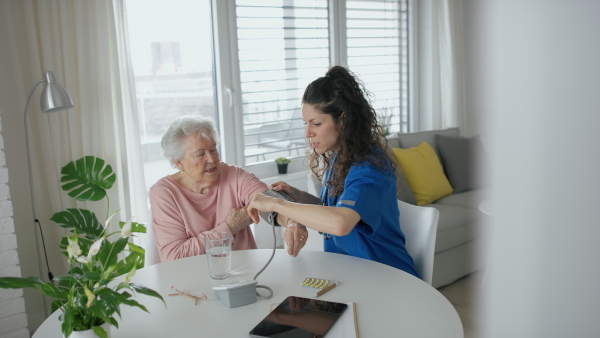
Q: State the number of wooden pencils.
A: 1